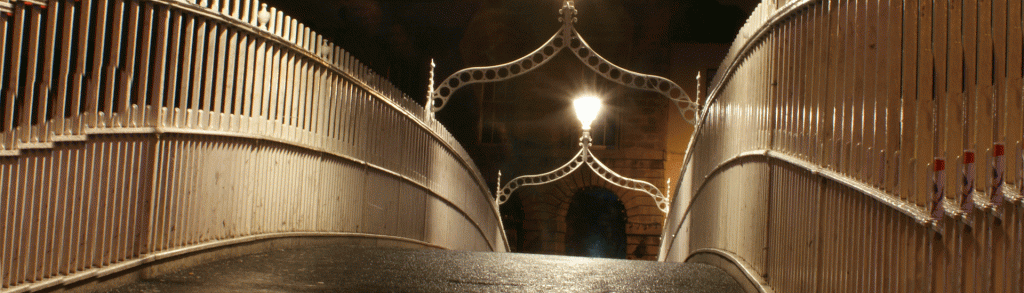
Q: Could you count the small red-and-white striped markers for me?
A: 3